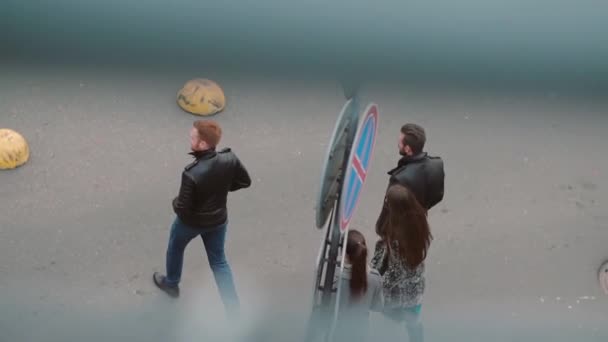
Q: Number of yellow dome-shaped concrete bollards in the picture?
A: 2